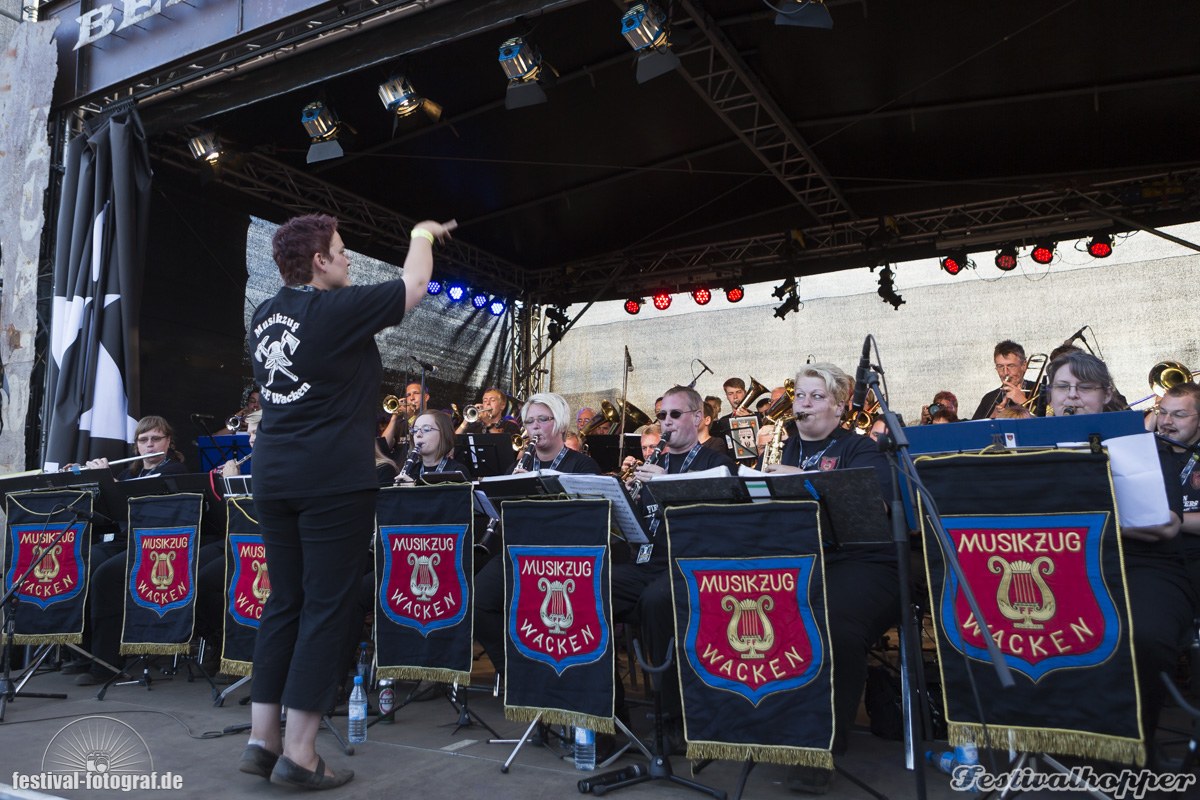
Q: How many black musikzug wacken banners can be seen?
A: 7